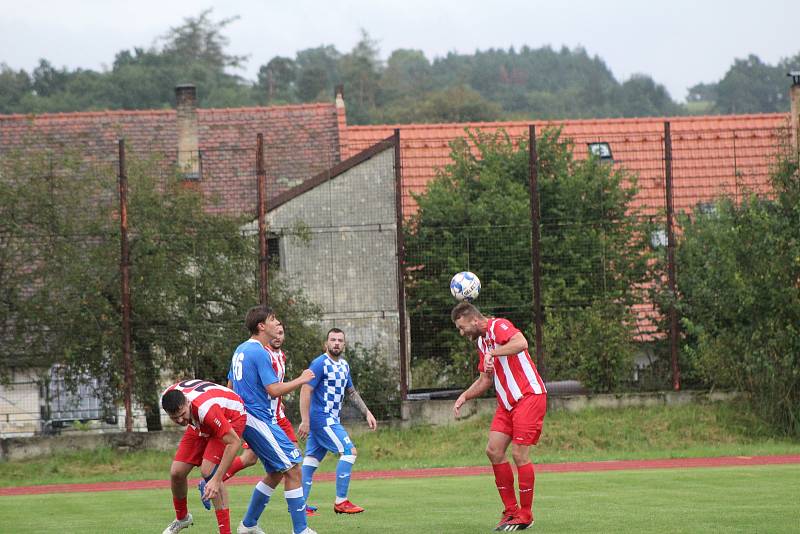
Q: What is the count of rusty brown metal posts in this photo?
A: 5